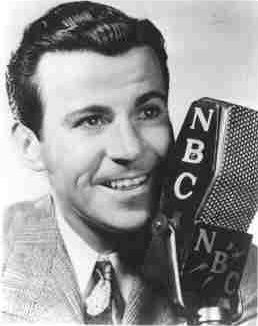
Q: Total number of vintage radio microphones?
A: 1